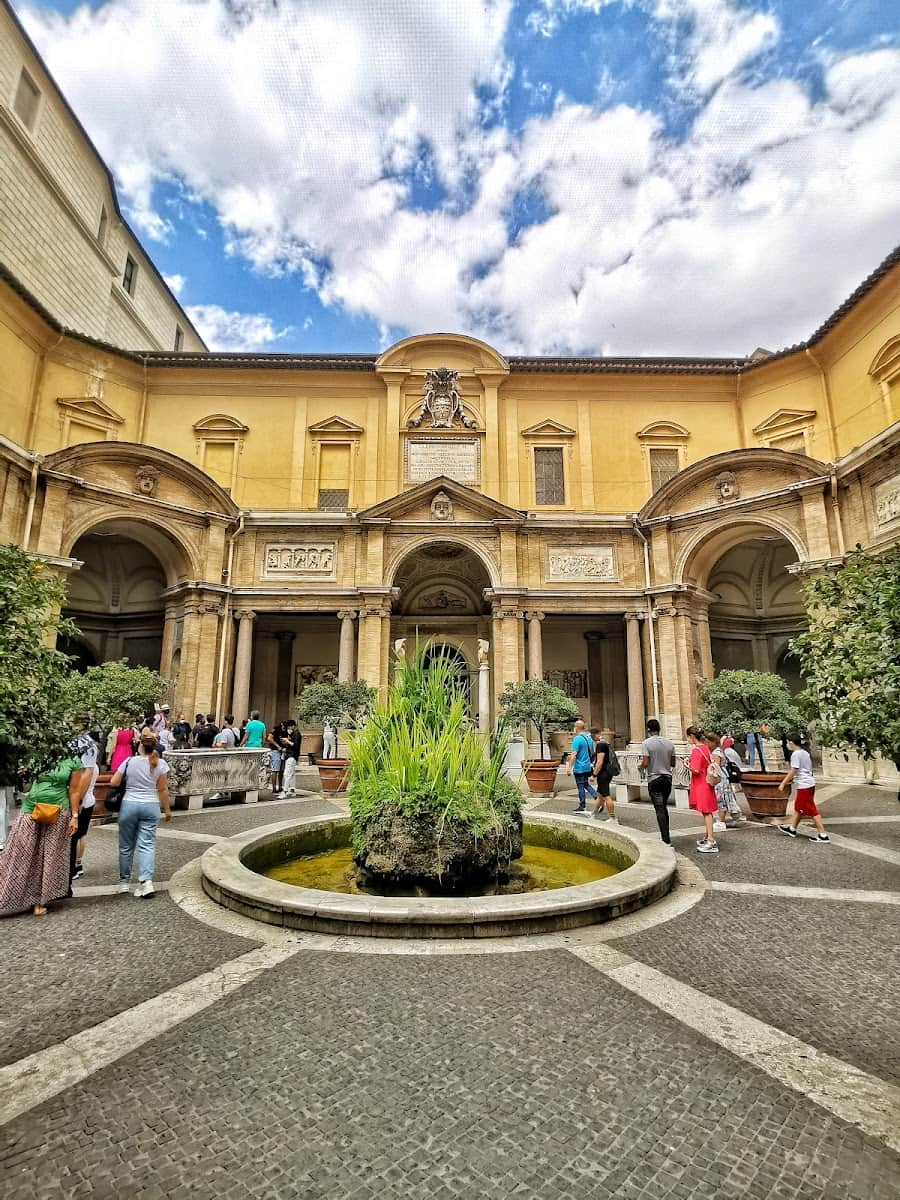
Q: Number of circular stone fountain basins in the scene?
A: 1